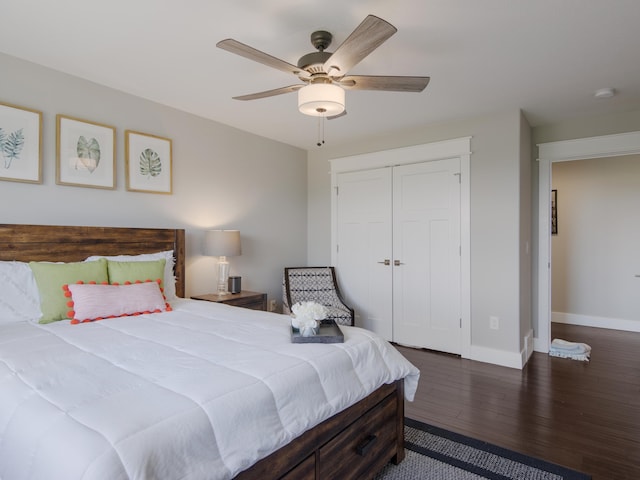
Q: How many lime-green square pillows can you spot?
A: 2